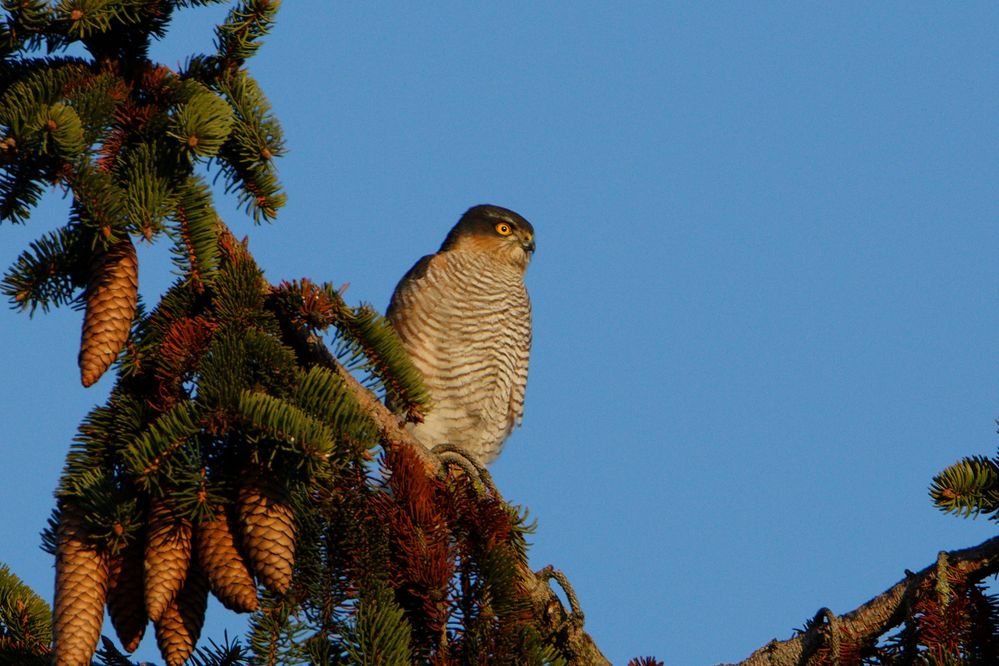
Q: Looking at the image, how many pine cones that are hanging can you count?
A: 7